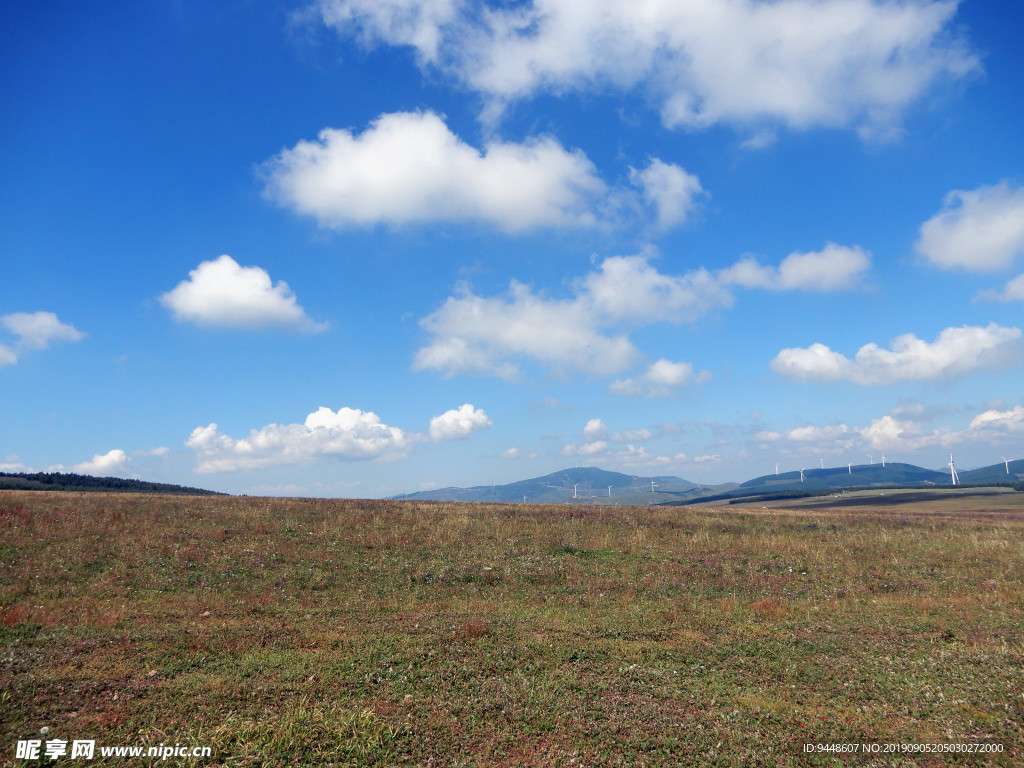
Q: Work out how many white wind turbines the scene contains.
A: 13